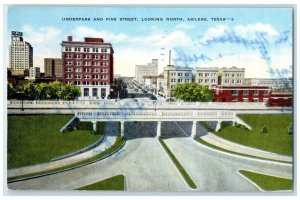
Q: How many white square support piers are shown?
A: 5